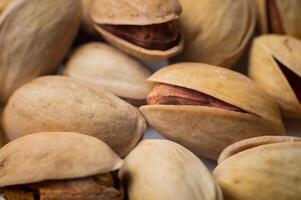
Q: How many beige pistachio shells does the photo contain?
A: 11